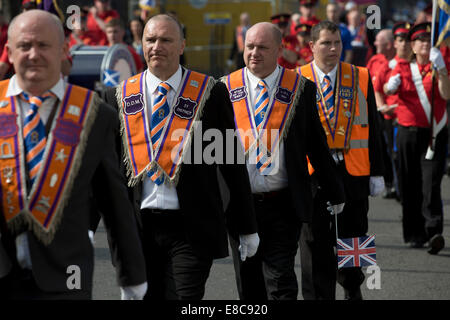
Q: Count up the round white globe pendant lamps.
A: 0